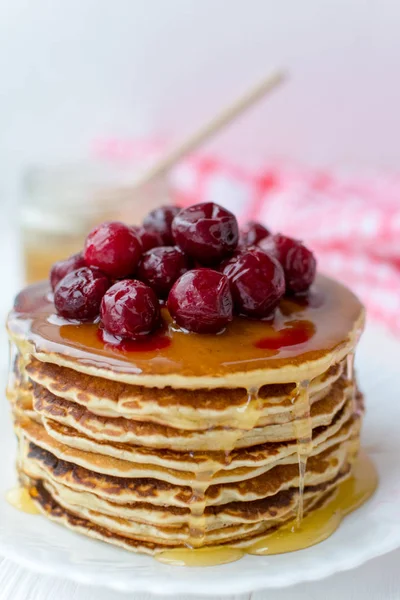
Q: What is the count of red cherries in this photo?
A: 12